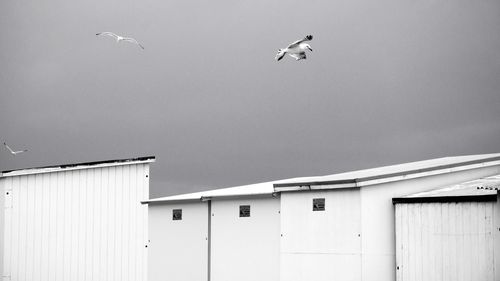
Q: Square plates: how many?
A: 3